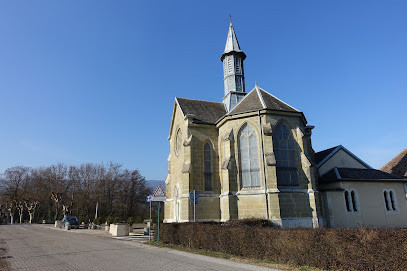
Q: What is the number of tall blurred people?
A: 0